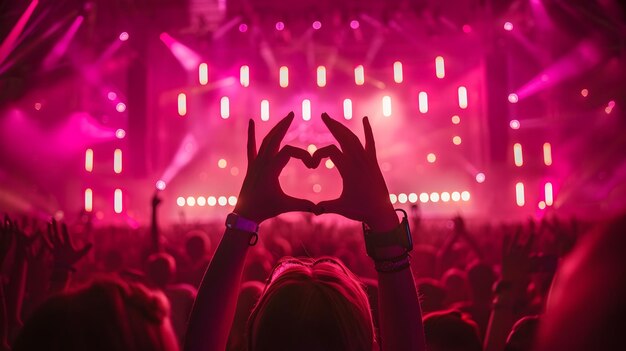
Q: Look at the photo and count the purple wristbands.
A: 1